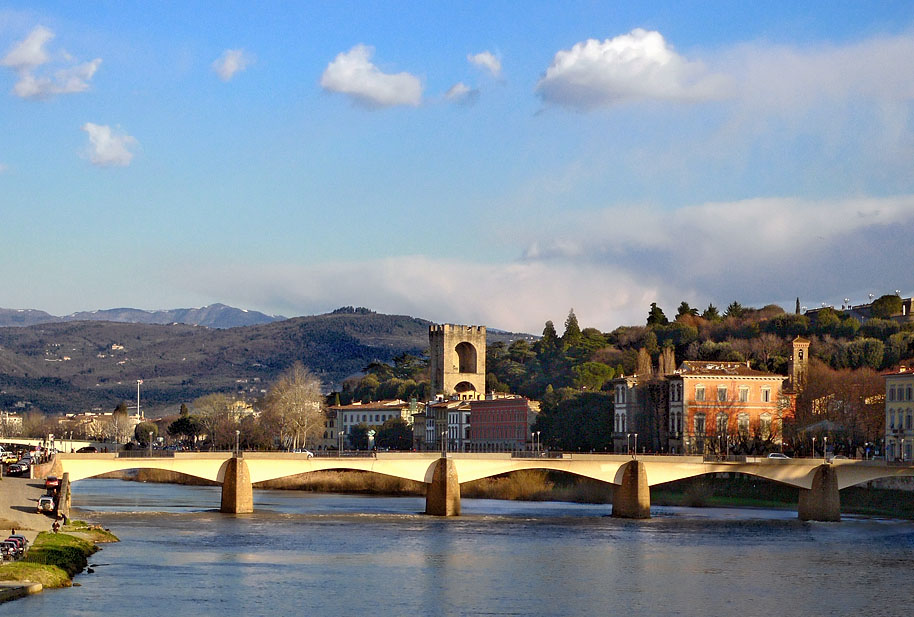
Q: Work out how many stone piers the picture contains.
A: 4